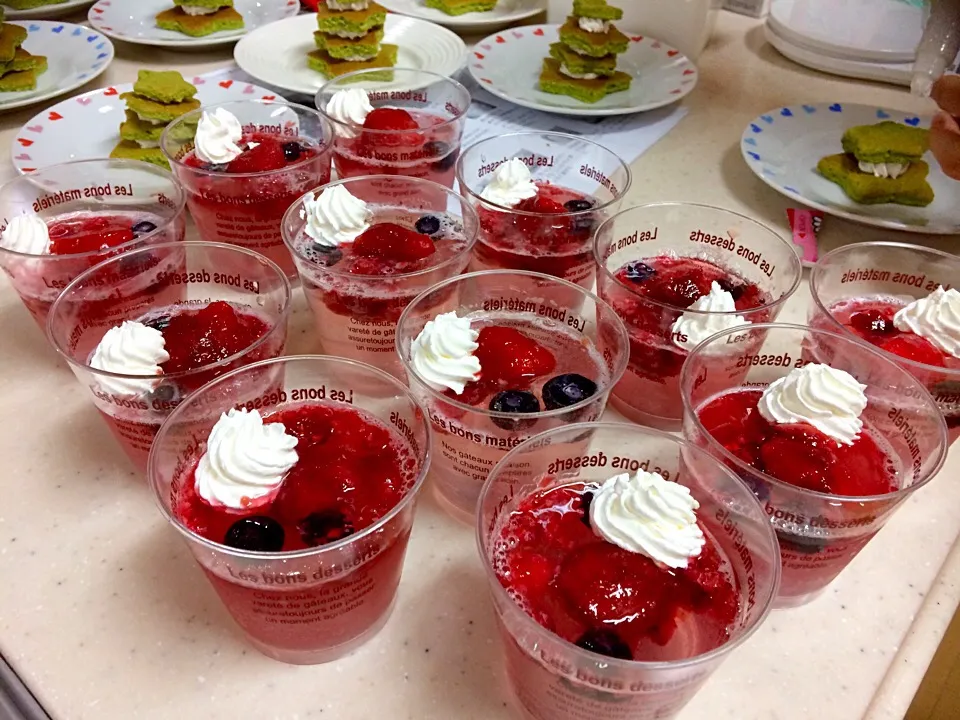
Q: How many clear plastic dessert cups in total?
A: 12